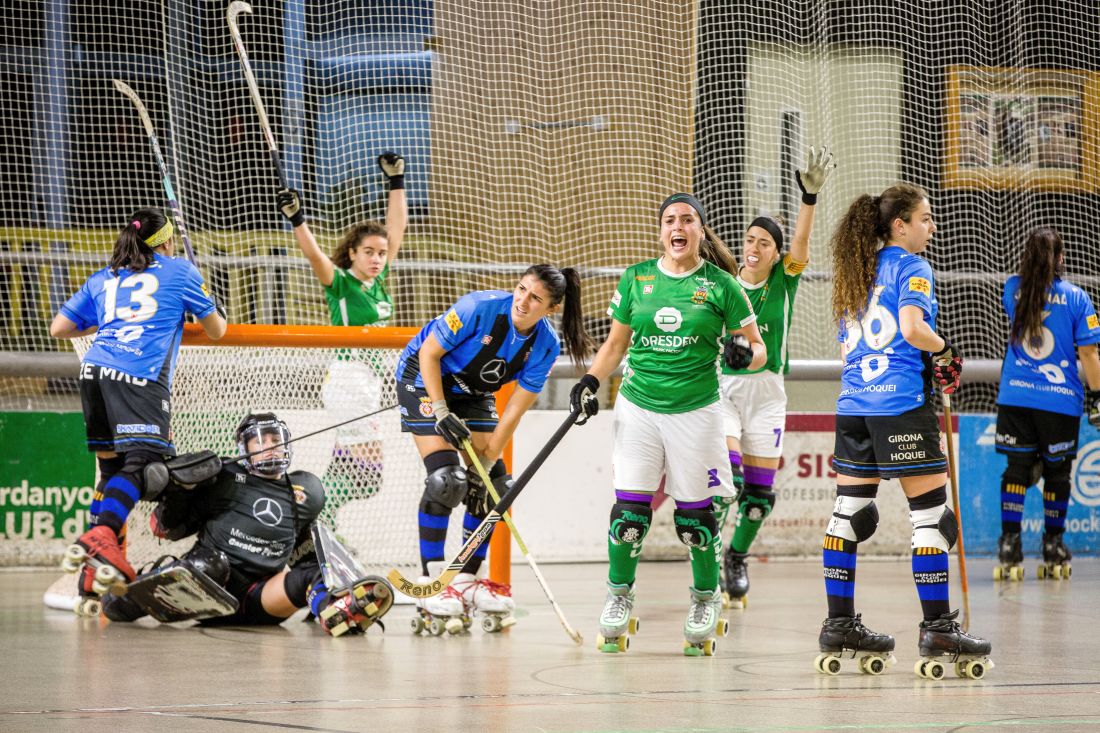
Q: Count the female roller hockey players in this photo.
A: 8